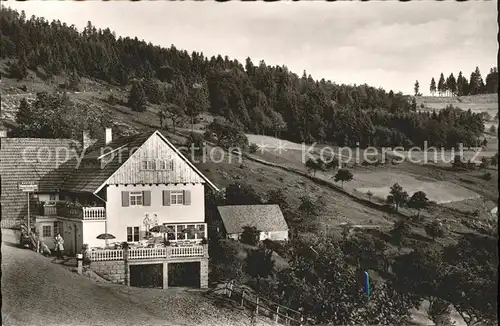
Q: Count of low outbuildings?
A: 1